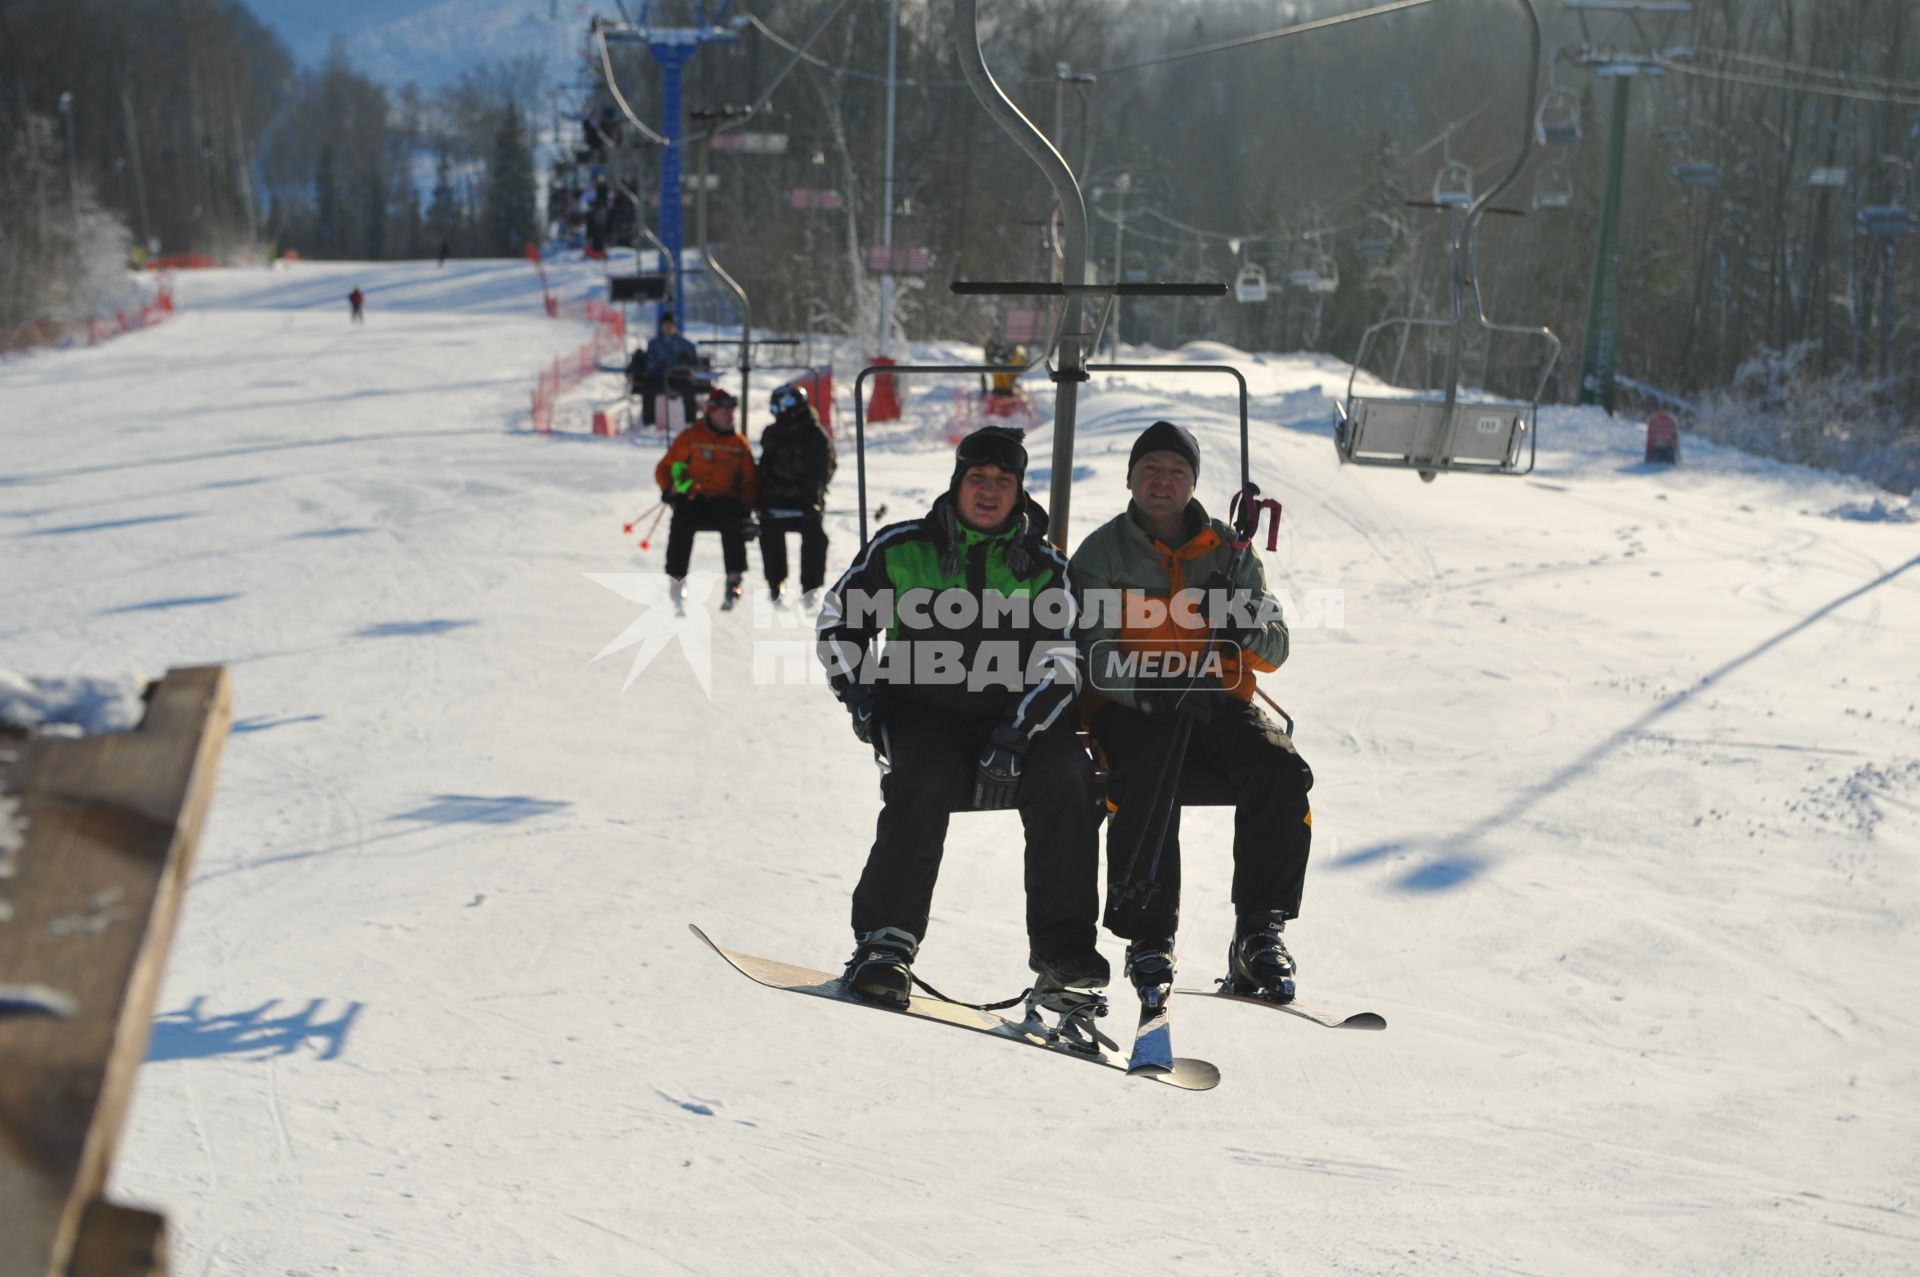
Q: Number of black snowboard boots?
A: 2